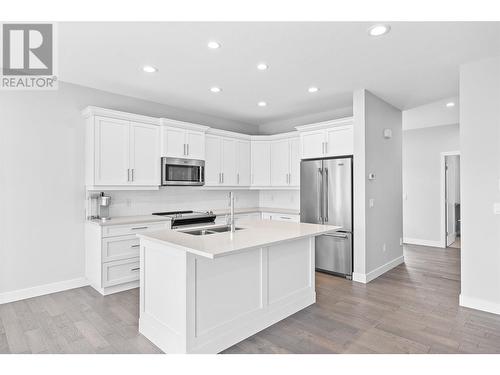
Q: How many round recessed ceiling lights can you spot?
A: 8